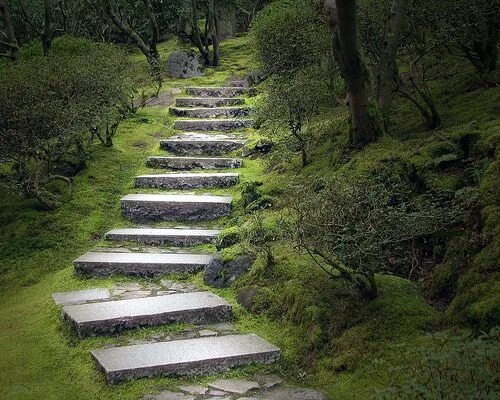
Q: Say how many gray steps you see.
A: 12